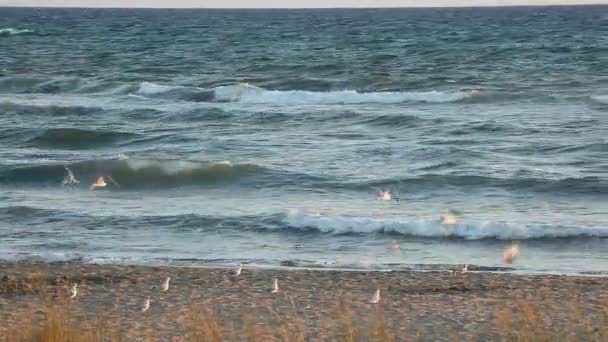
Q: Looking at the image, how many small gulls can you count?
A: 13